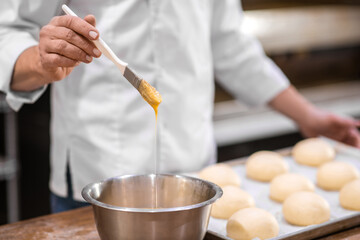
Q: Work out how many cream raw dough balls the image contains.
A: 9